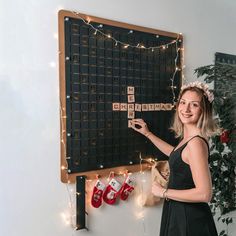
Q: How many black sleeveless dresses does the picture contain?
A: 1